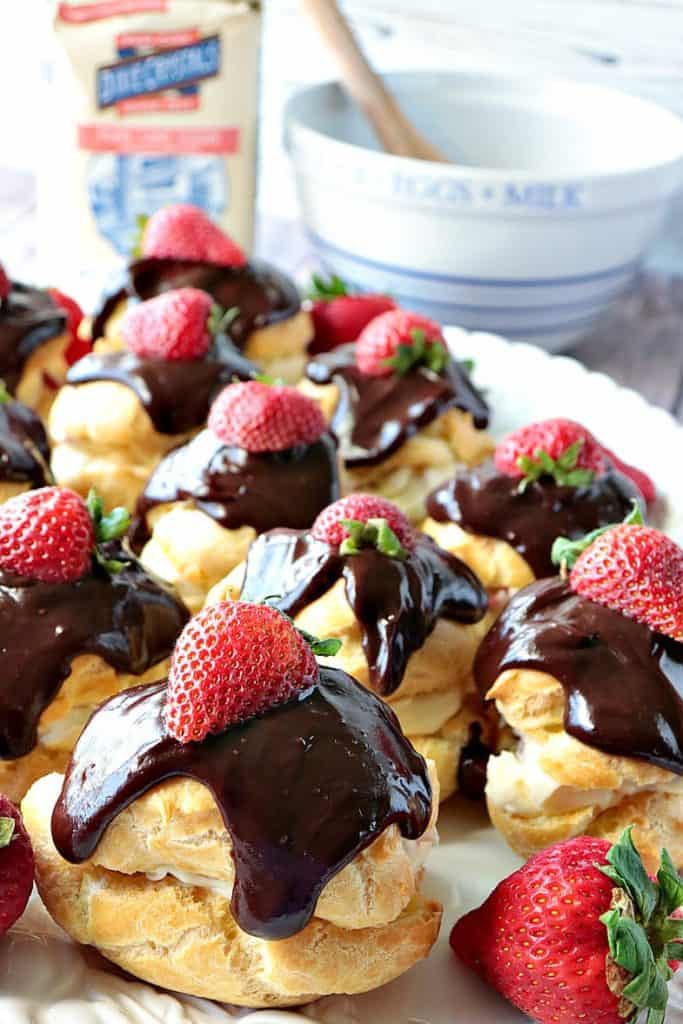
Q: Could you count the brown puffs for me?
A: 11